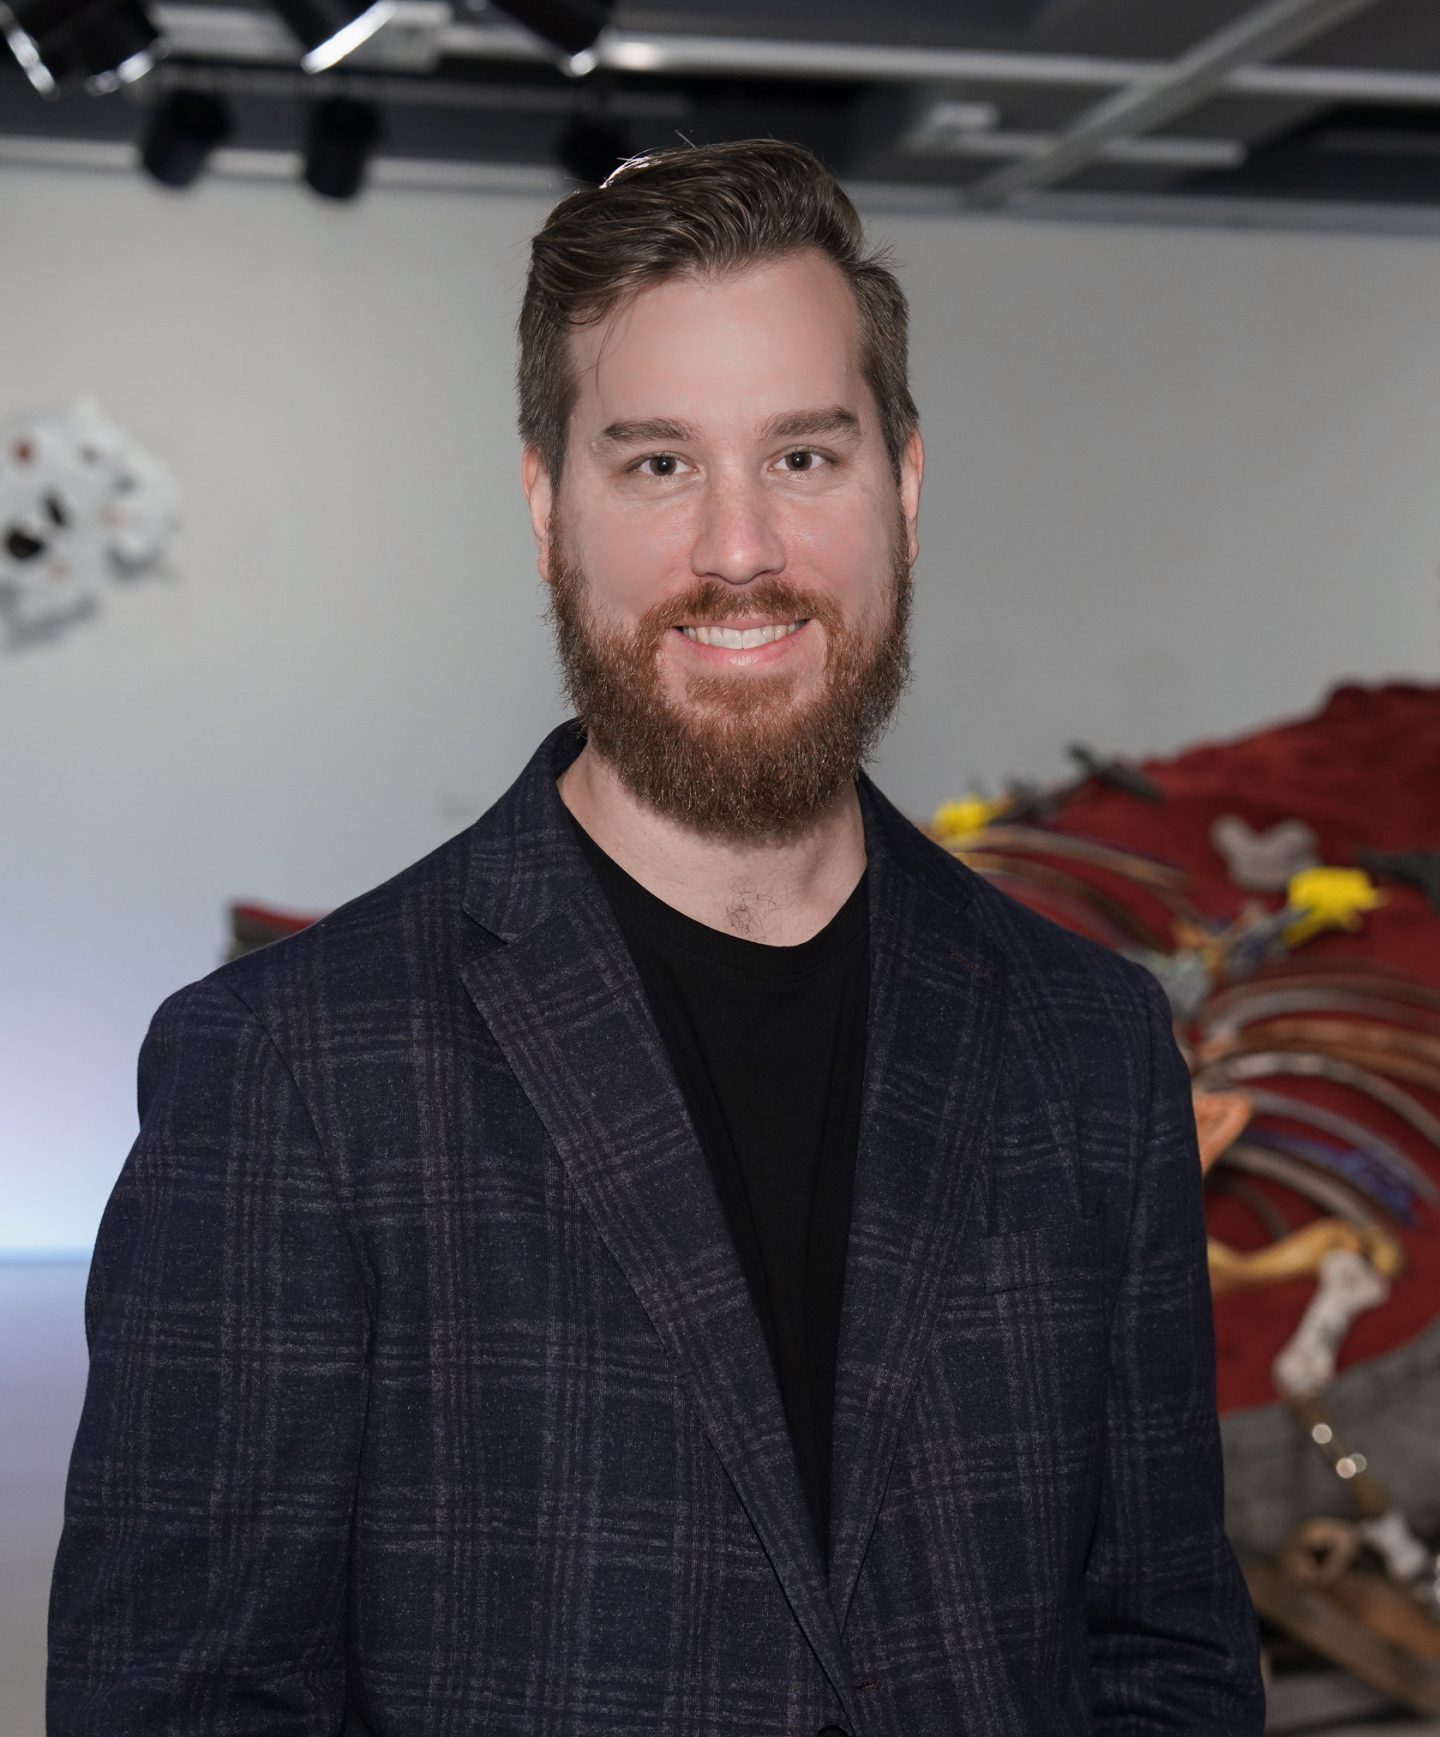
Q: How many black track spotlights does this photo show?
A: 7